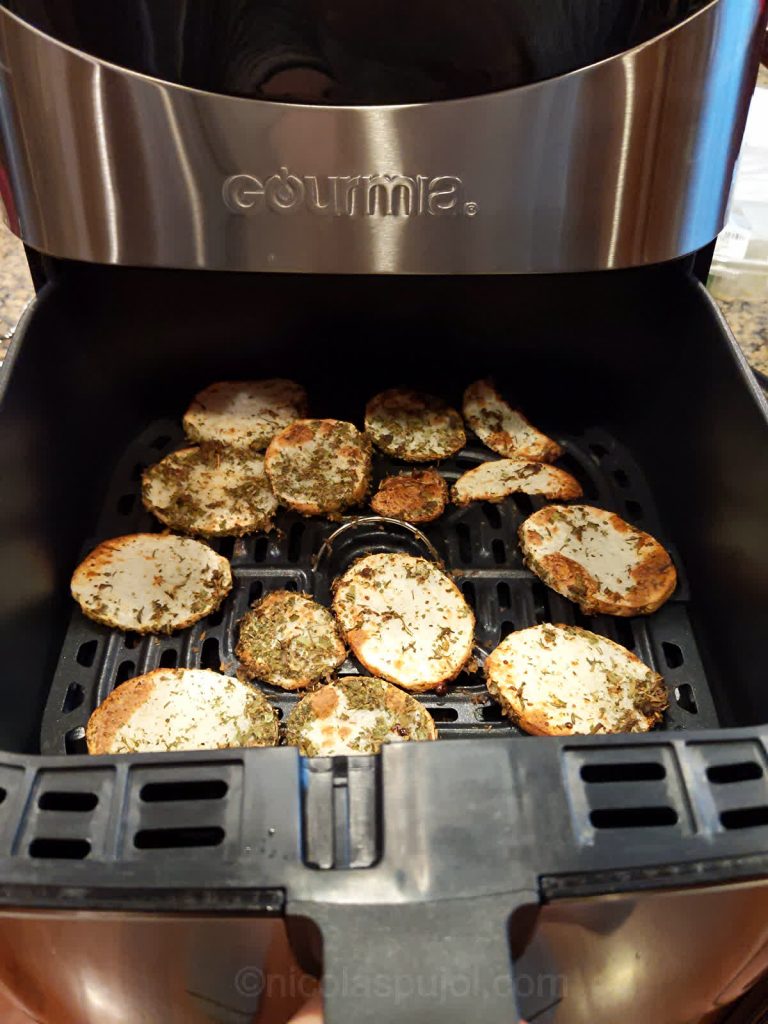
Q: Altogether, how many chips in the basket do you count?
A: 14